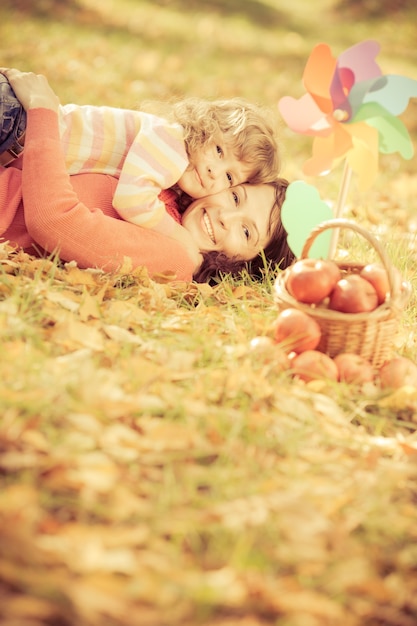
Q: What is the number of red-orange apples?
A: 8